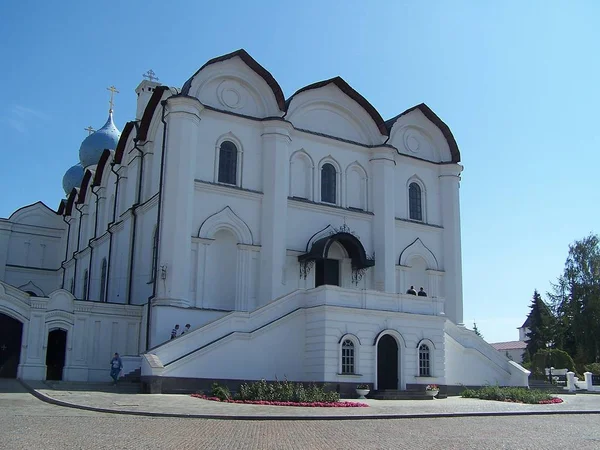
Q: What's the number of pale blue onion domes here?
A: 2